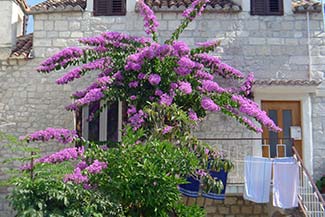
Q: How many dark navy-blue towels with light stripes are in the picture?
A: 2